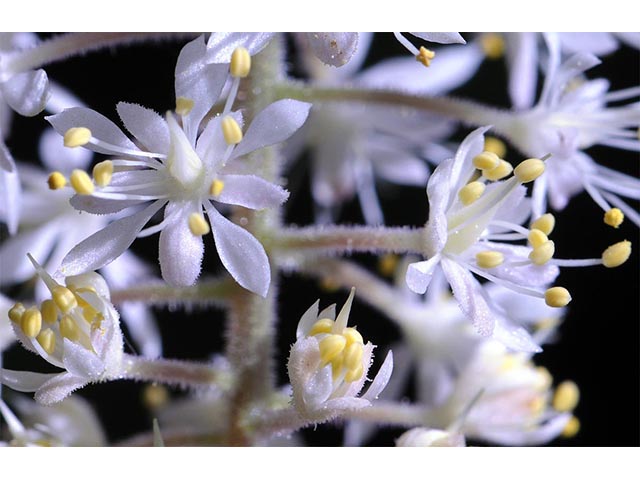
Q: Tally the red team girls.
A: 0